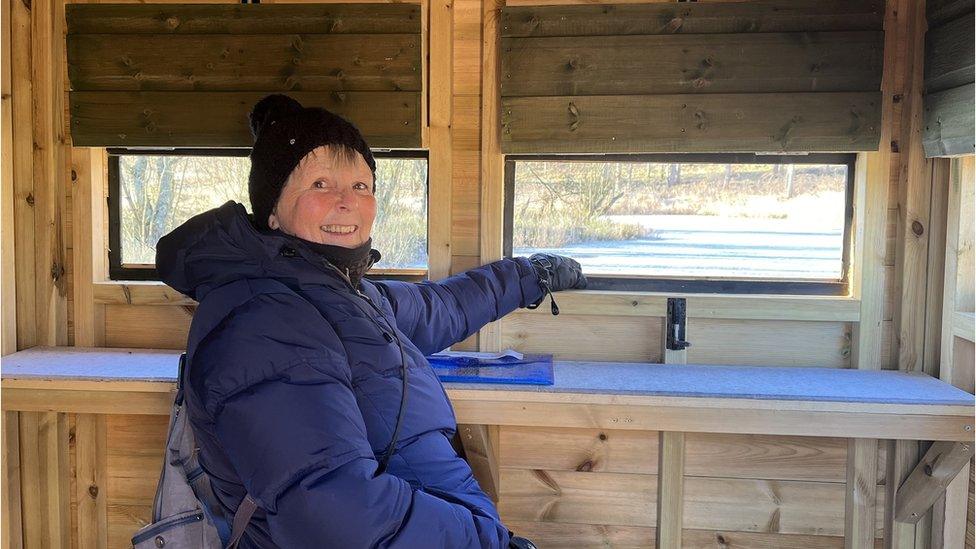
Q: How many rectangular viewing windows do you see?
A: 2